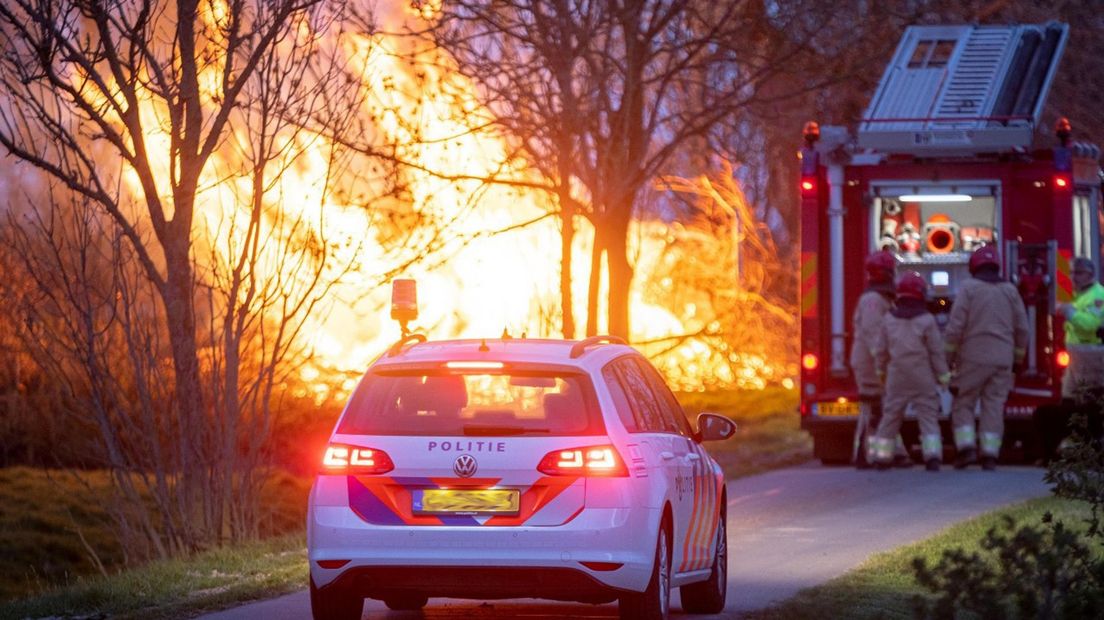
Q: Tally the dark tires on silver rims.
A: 2